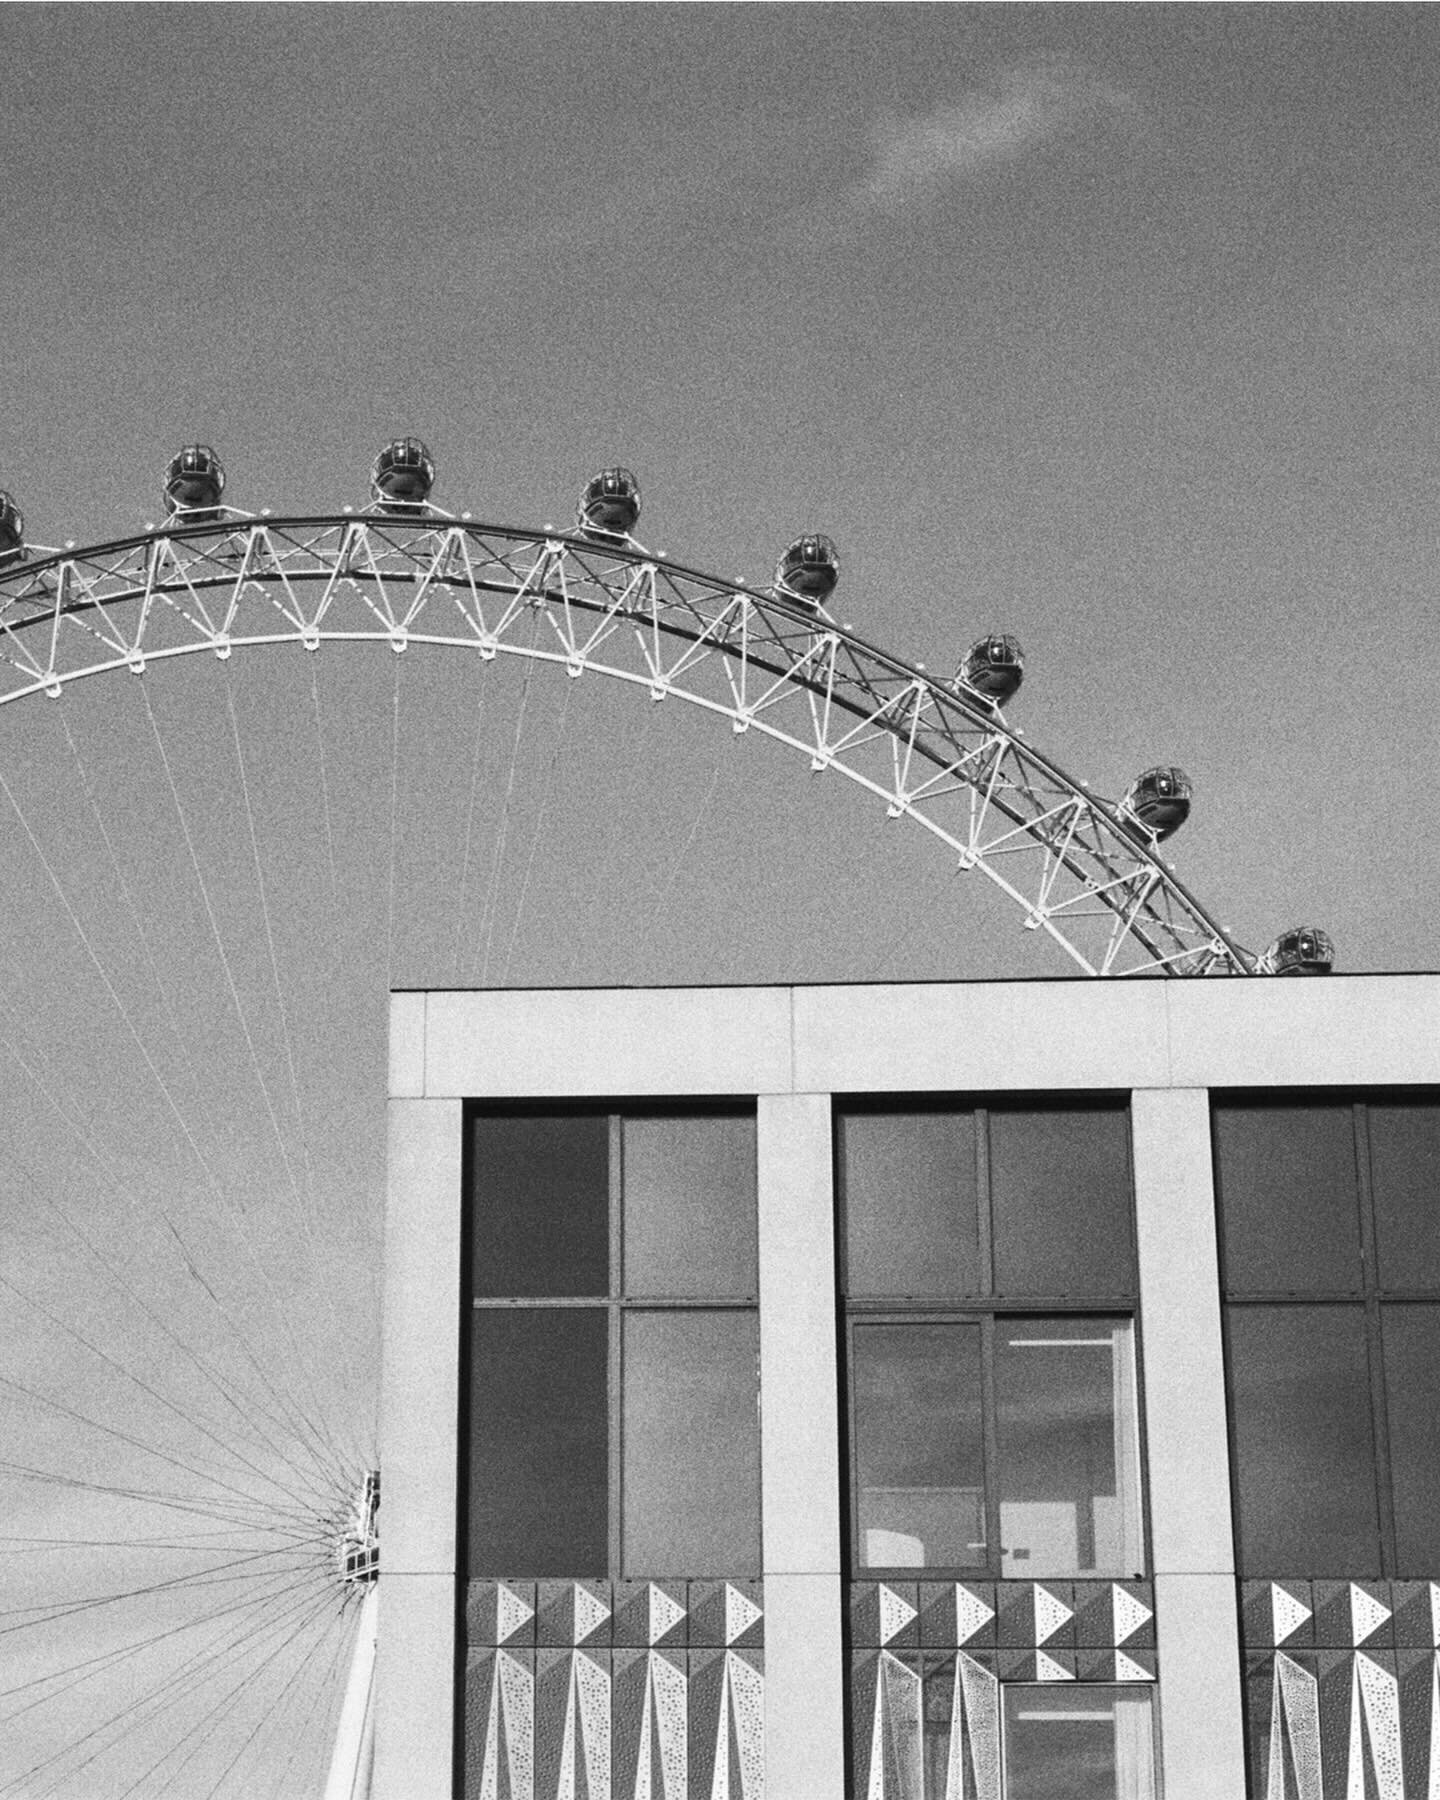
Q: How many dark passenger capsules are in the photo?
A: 8